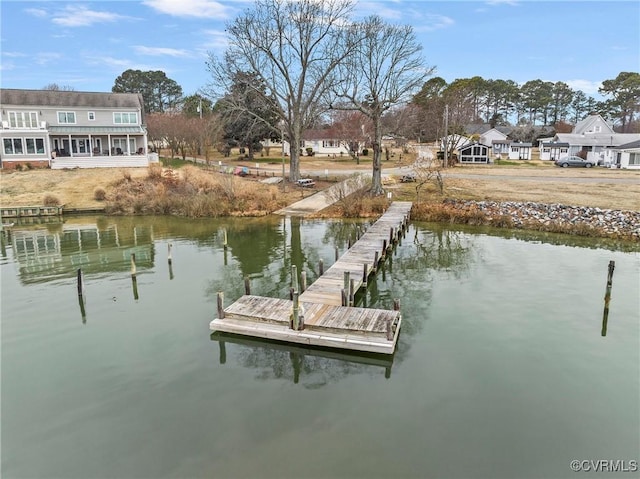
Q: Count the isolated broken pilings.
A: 5